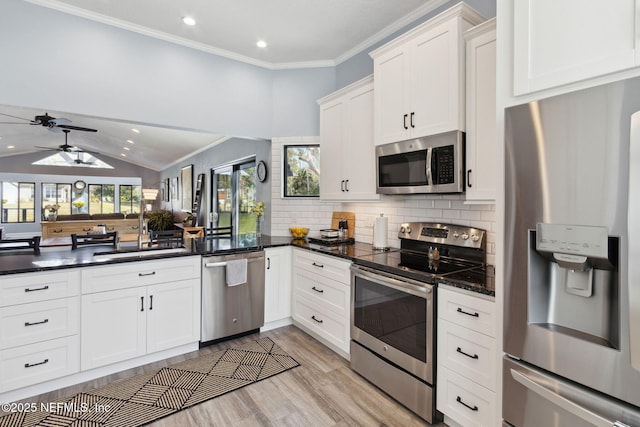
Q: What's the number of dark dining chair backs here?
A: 4